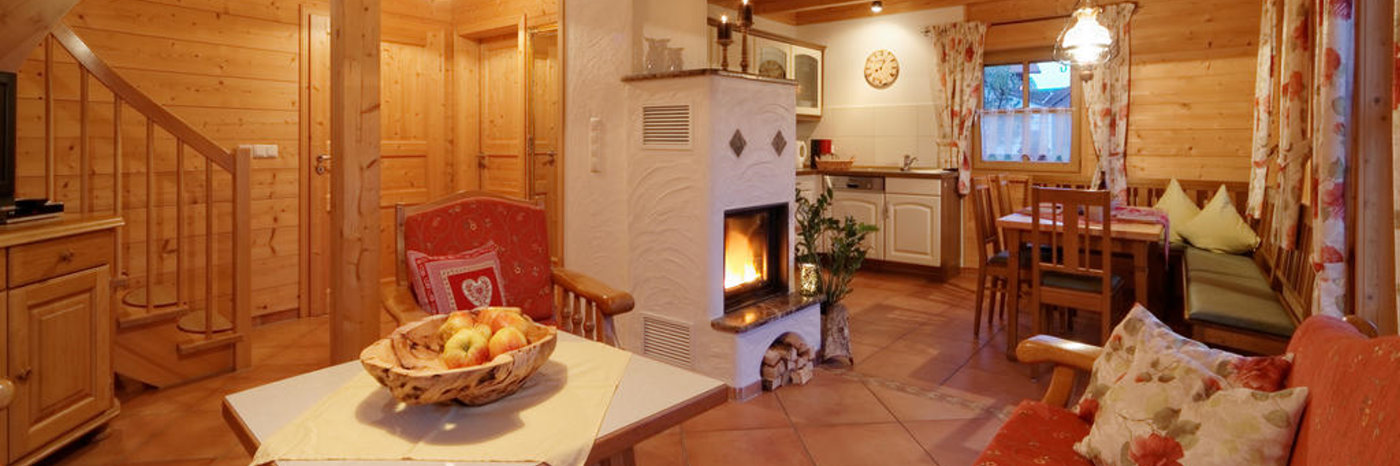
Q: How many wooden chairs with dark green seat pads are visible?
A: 3